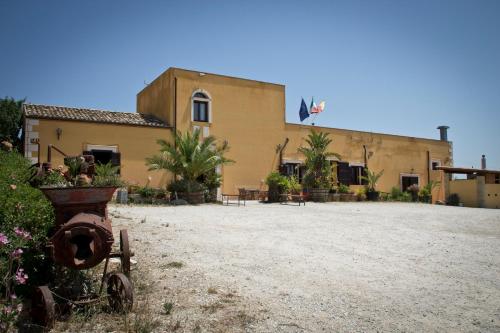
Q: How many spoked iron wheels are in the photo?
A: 3